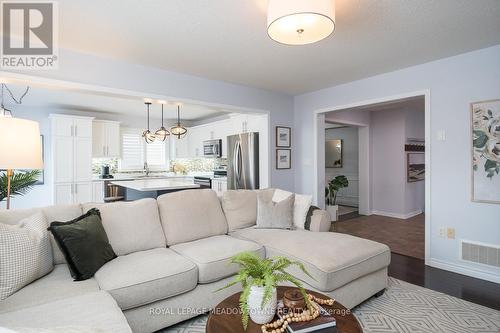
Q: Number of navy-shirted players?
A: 0